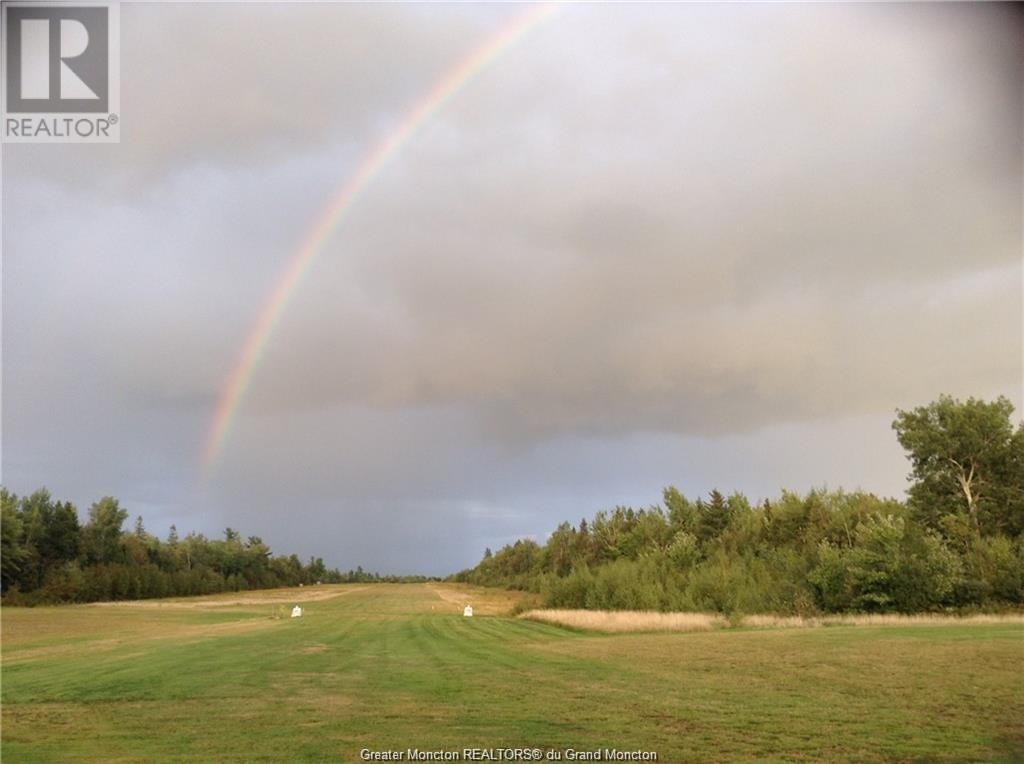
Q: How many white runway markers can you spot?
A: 2